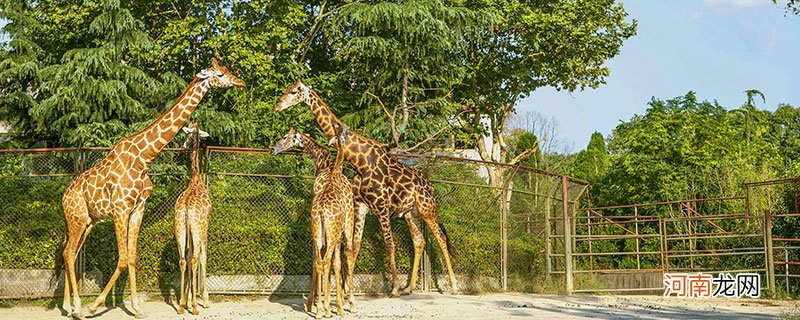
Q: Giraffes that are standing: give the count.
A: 5